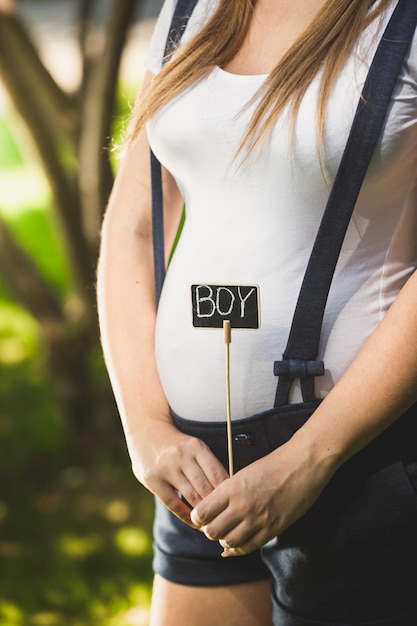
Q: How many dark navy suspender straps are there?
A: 2